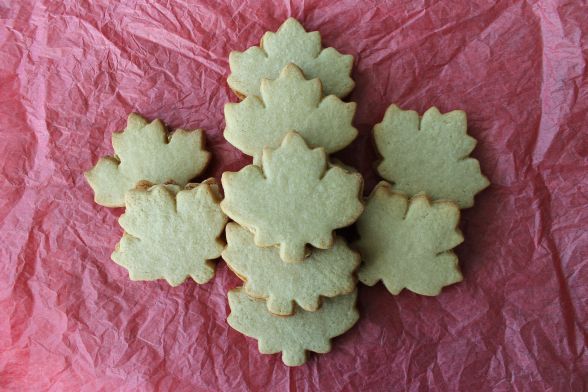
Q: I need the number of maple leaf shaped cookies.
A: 9